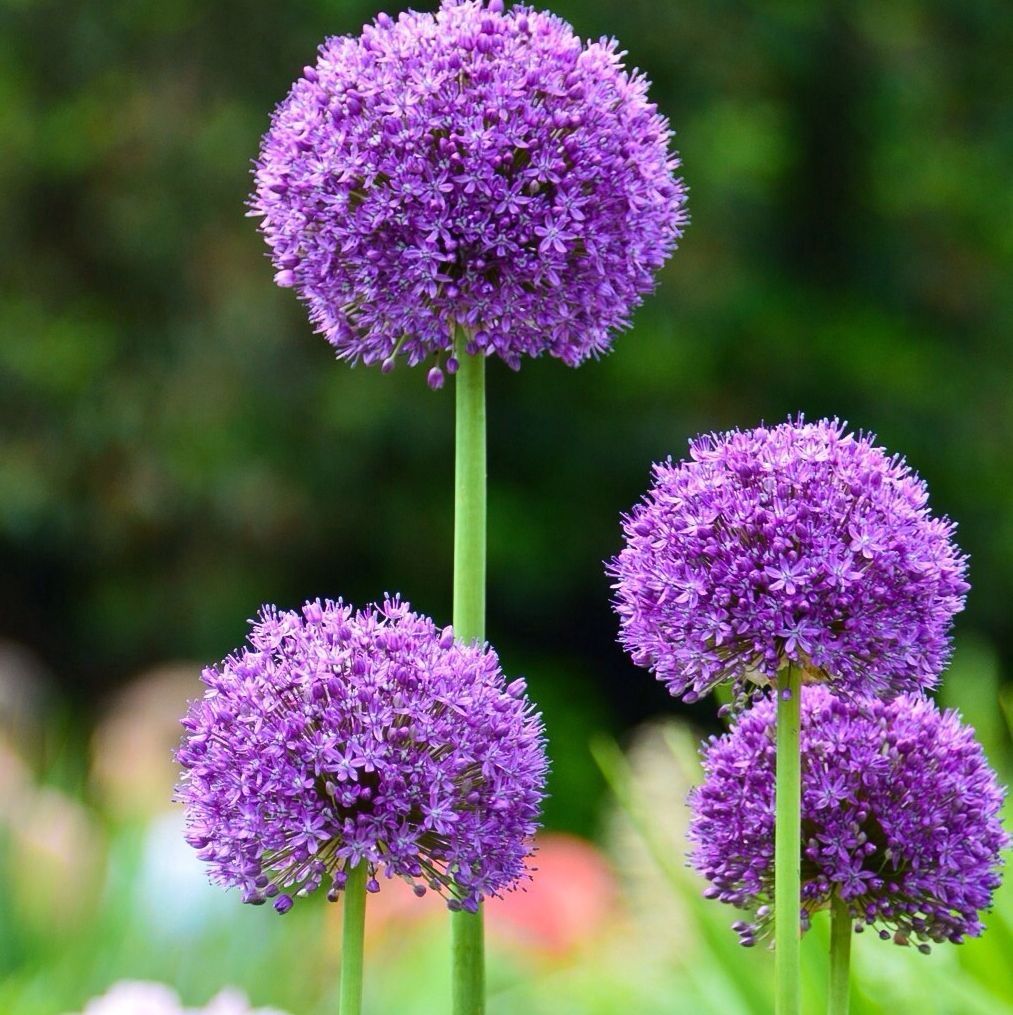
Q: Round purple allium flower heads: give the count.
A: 4